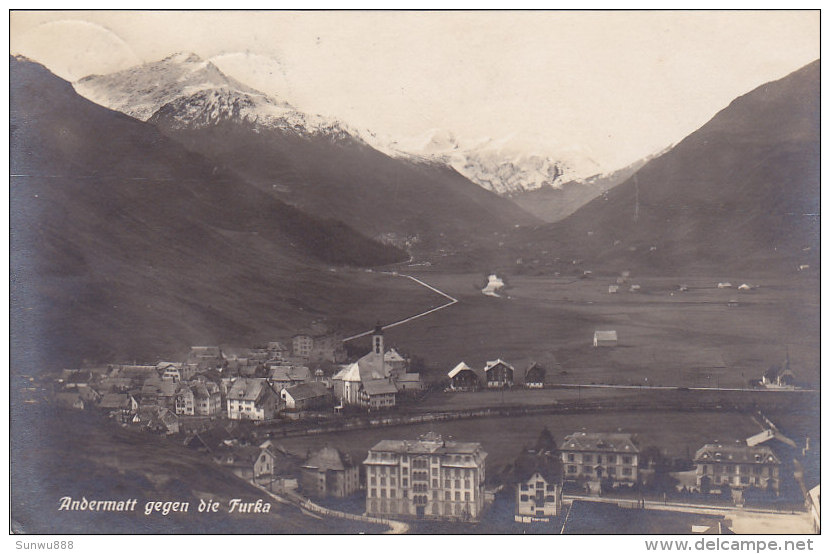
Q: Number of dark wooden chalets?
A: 3